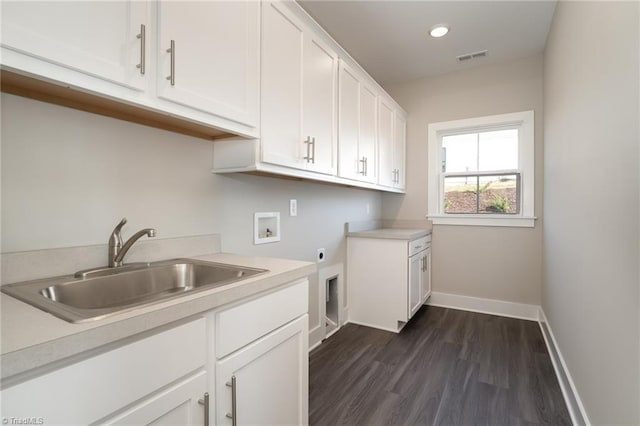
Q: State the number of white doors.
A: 12